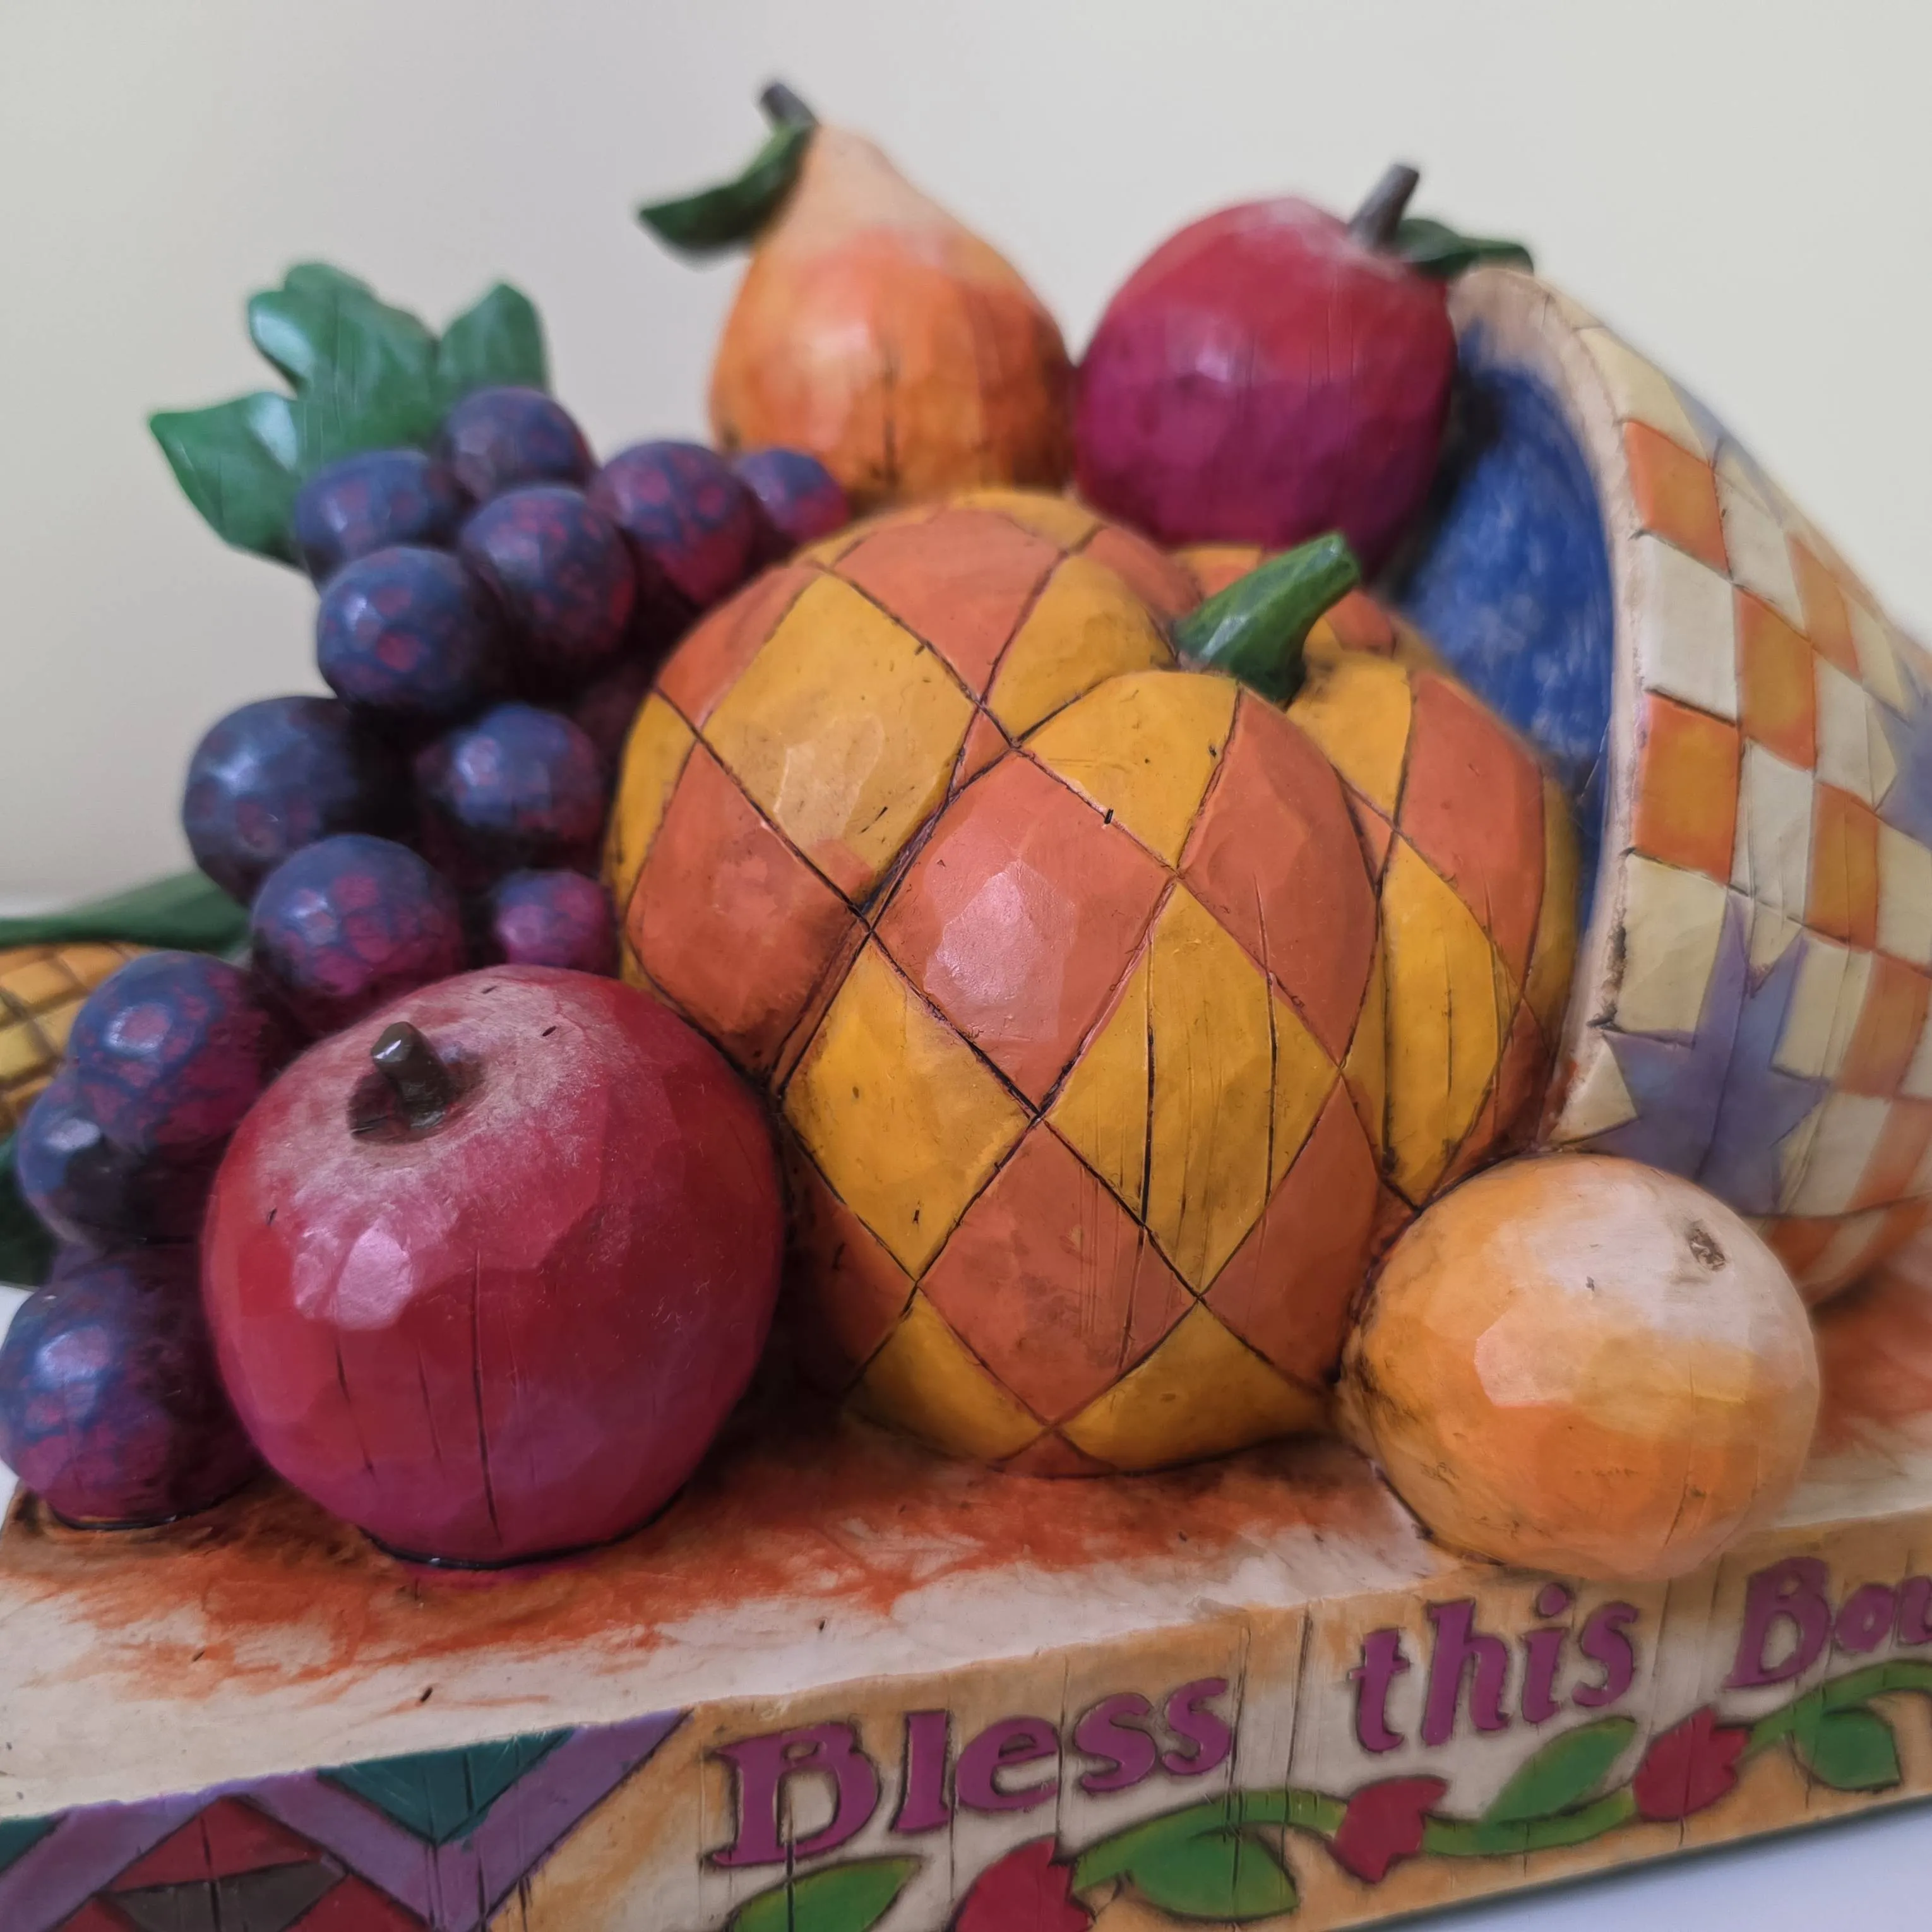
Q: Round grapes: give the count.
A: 13